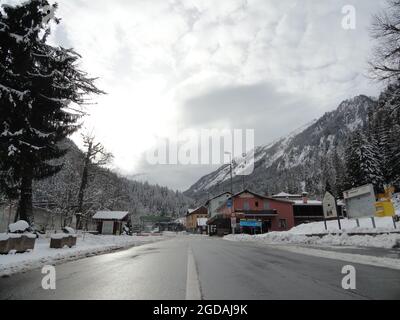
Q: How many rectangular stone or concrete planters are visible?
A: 2